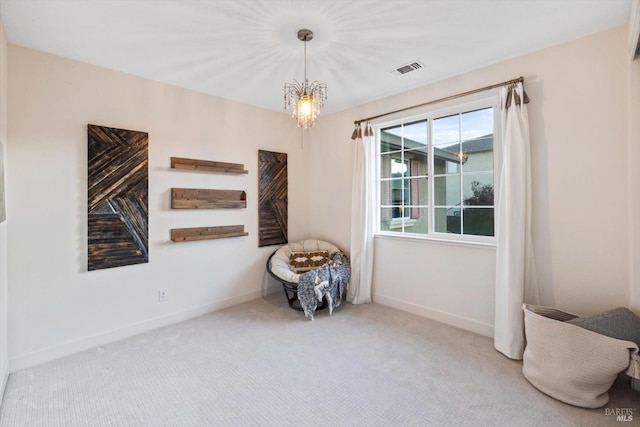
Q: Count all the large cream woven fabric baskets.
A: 1